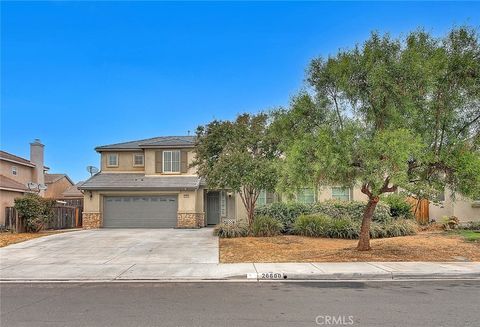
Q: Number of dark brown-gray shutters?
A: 2